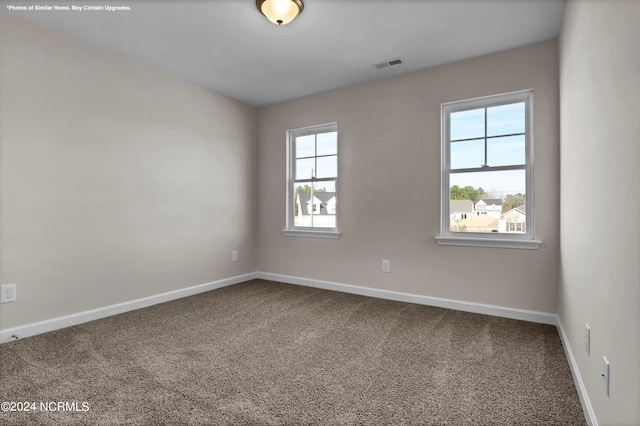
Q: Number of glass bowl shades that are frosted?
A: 1